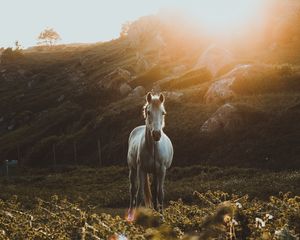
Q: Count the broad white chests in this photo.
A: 1